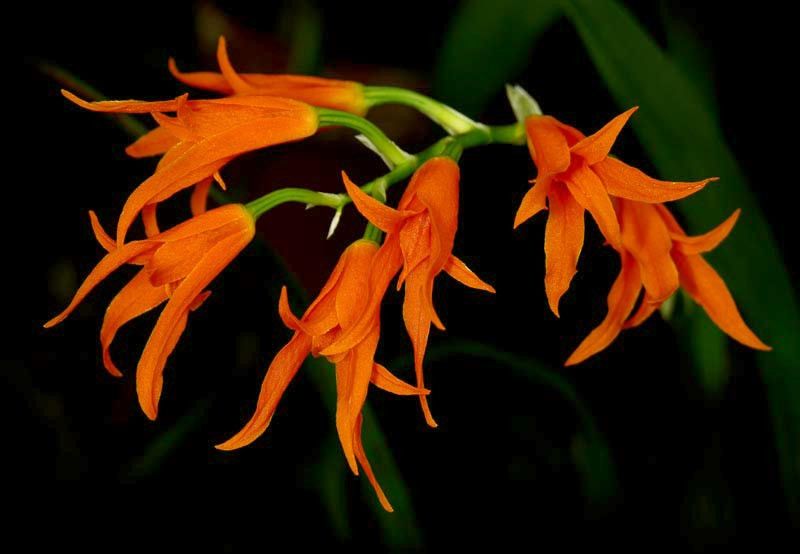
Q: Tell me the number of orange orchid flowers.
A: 7